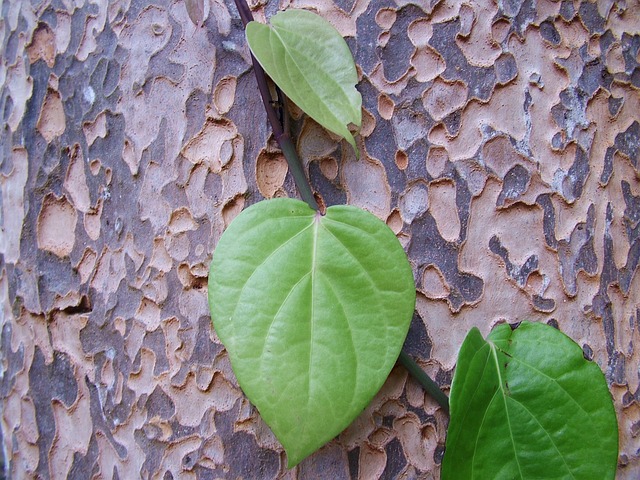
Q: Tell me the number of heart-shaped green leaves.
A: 3